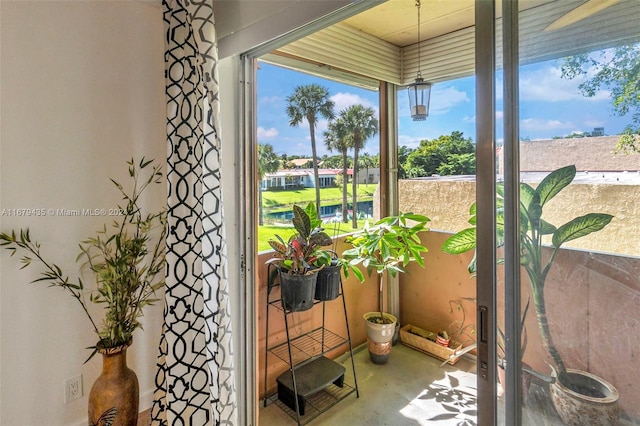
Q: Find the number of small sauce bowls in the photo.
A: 0